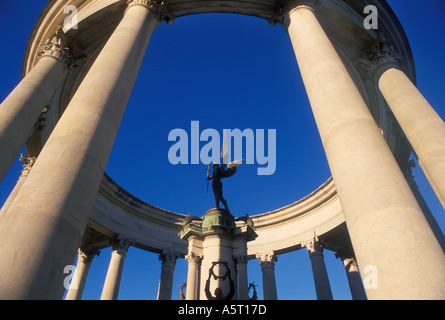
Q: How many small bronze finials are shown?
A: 2